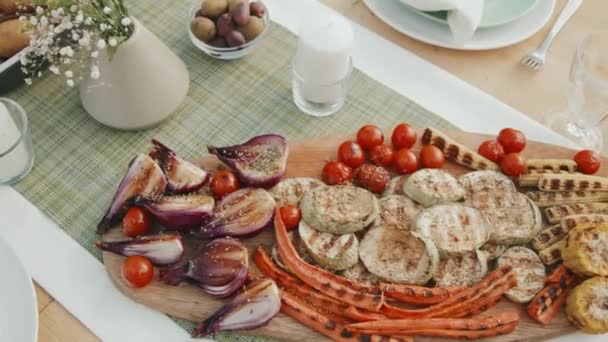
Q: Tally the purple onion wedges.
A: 8